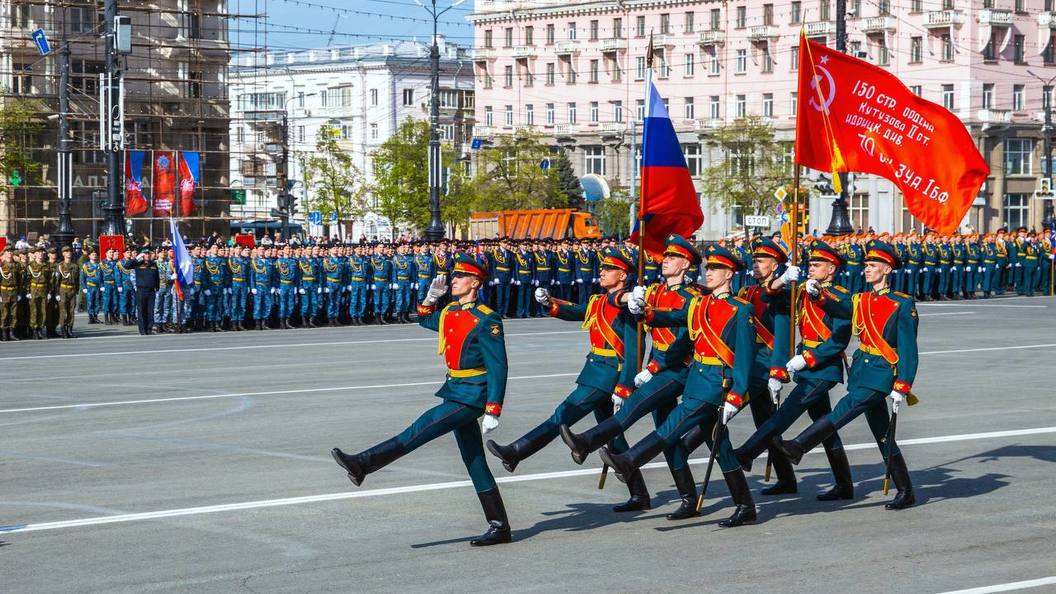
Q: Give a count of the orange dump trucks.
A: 1